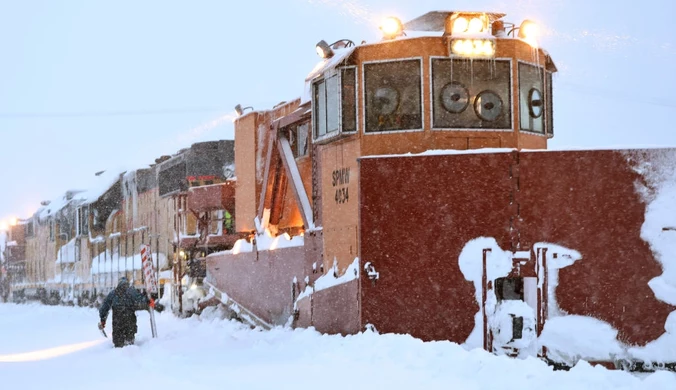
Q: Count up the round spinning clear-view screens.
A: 4